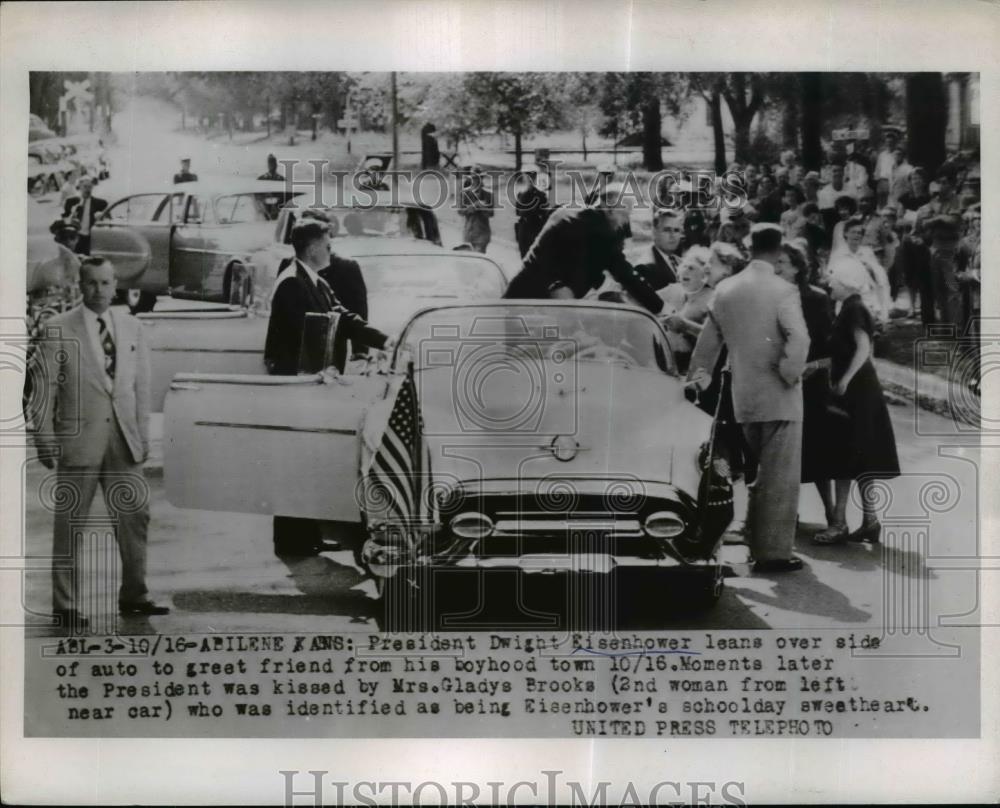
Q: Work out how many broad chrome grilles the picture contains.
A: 1